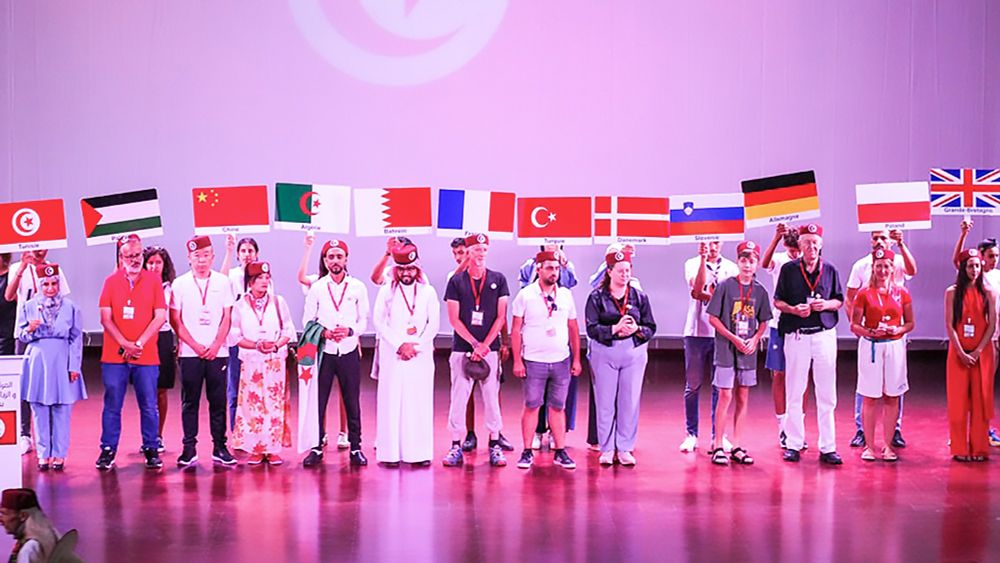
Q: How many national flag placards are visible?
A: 12